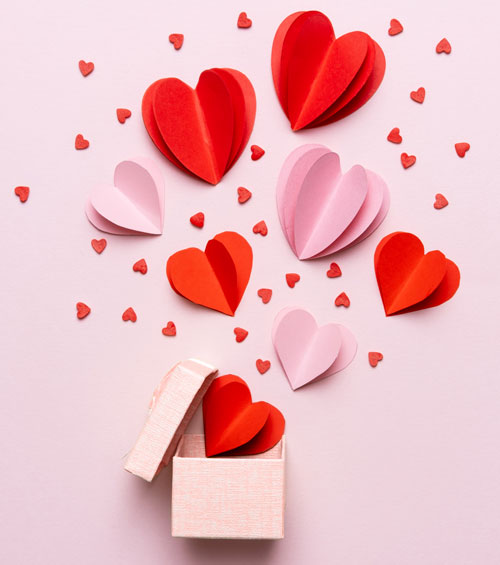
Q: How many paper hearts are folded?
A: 8